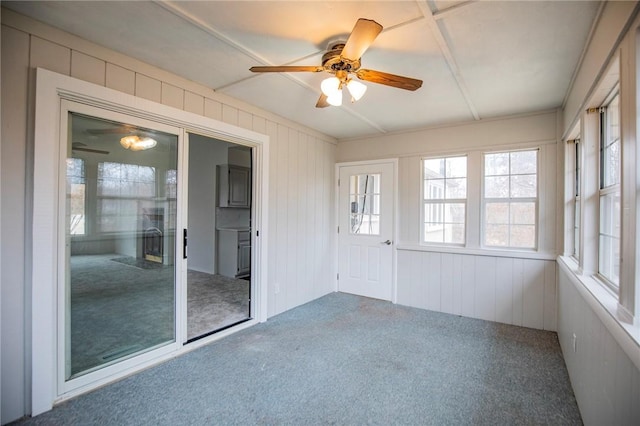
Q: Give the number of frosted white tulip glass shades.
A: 3